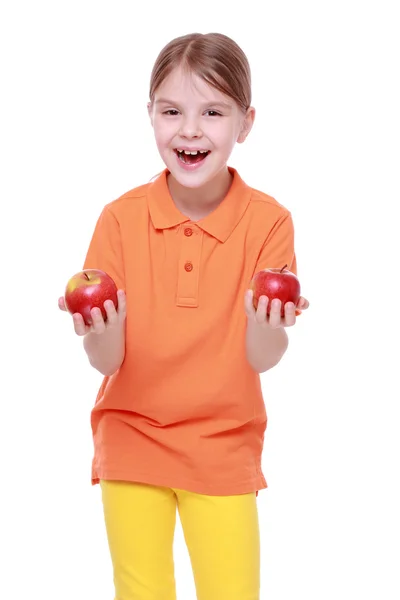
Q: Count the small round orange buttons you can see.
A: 2